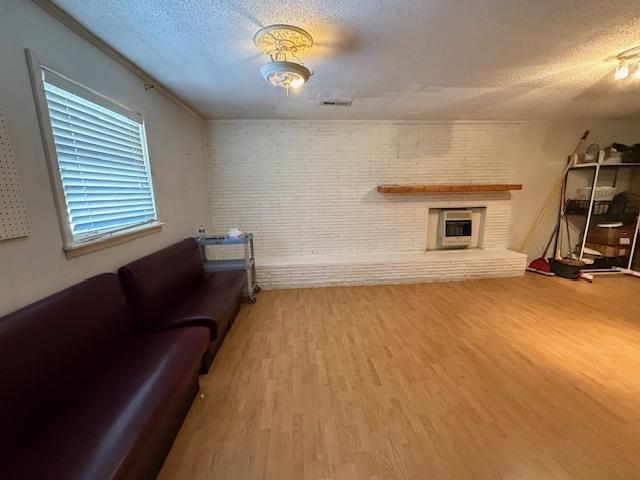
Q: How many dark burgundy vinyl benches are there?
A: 2